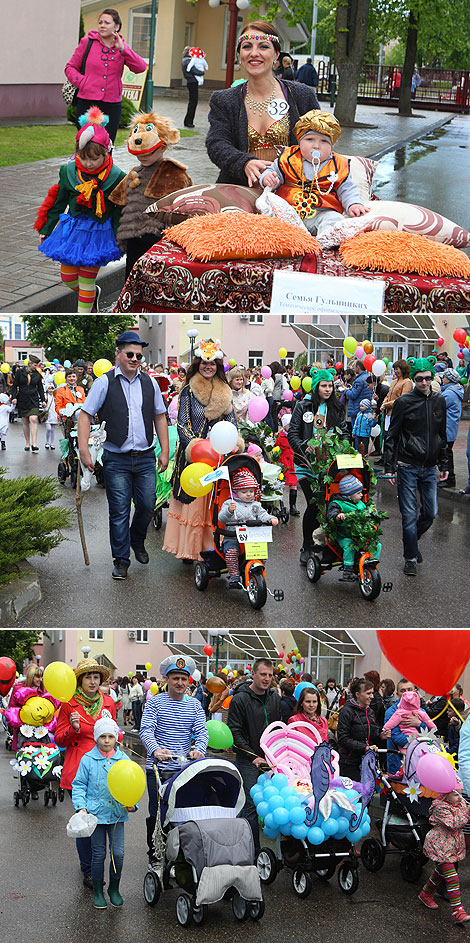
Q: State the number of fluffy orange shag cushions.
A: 2